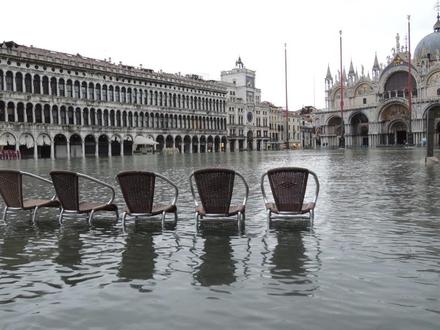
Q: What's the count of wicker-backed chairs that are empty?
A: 5